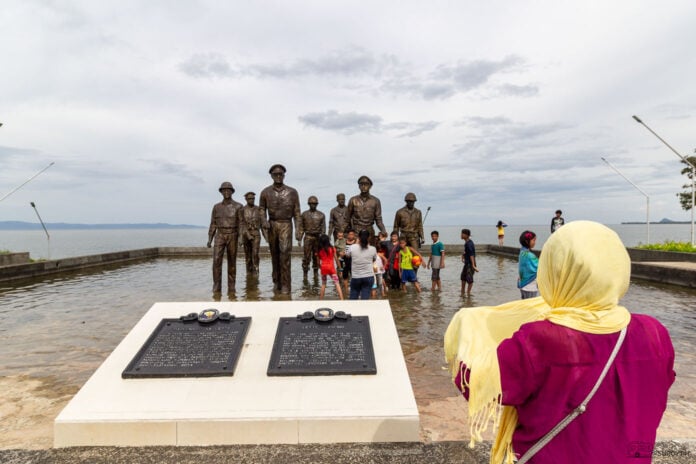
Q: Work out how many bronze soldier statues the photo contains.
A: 7